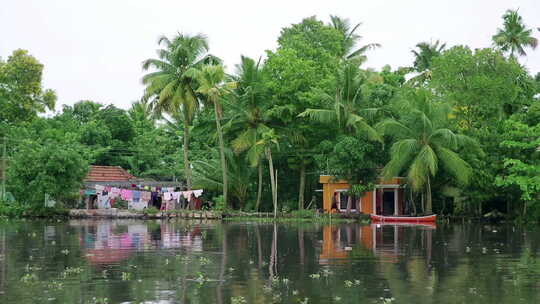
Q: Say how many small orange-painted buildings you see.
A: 1